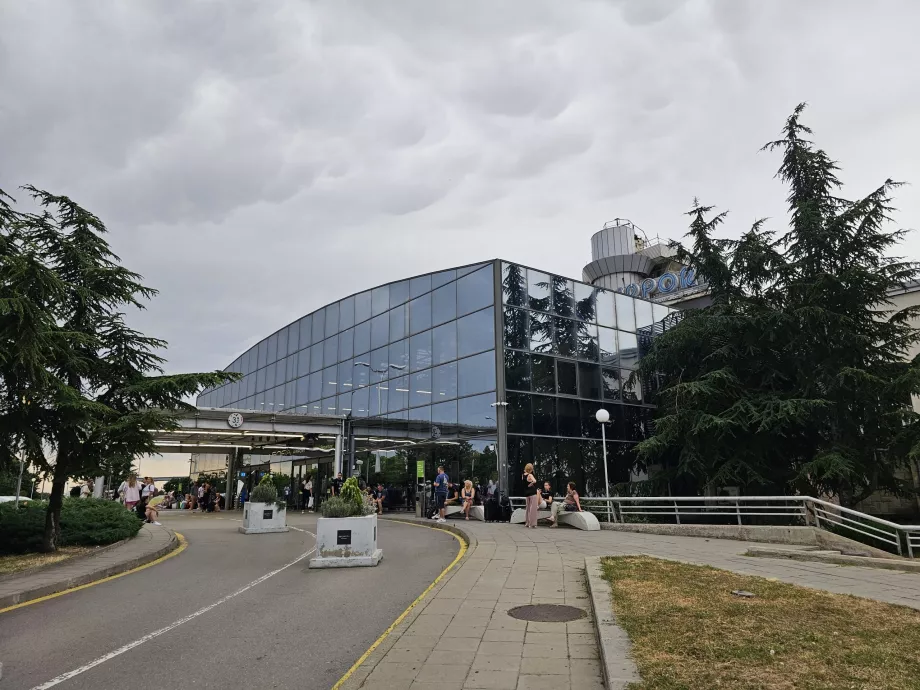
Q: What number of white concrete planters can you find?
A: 2